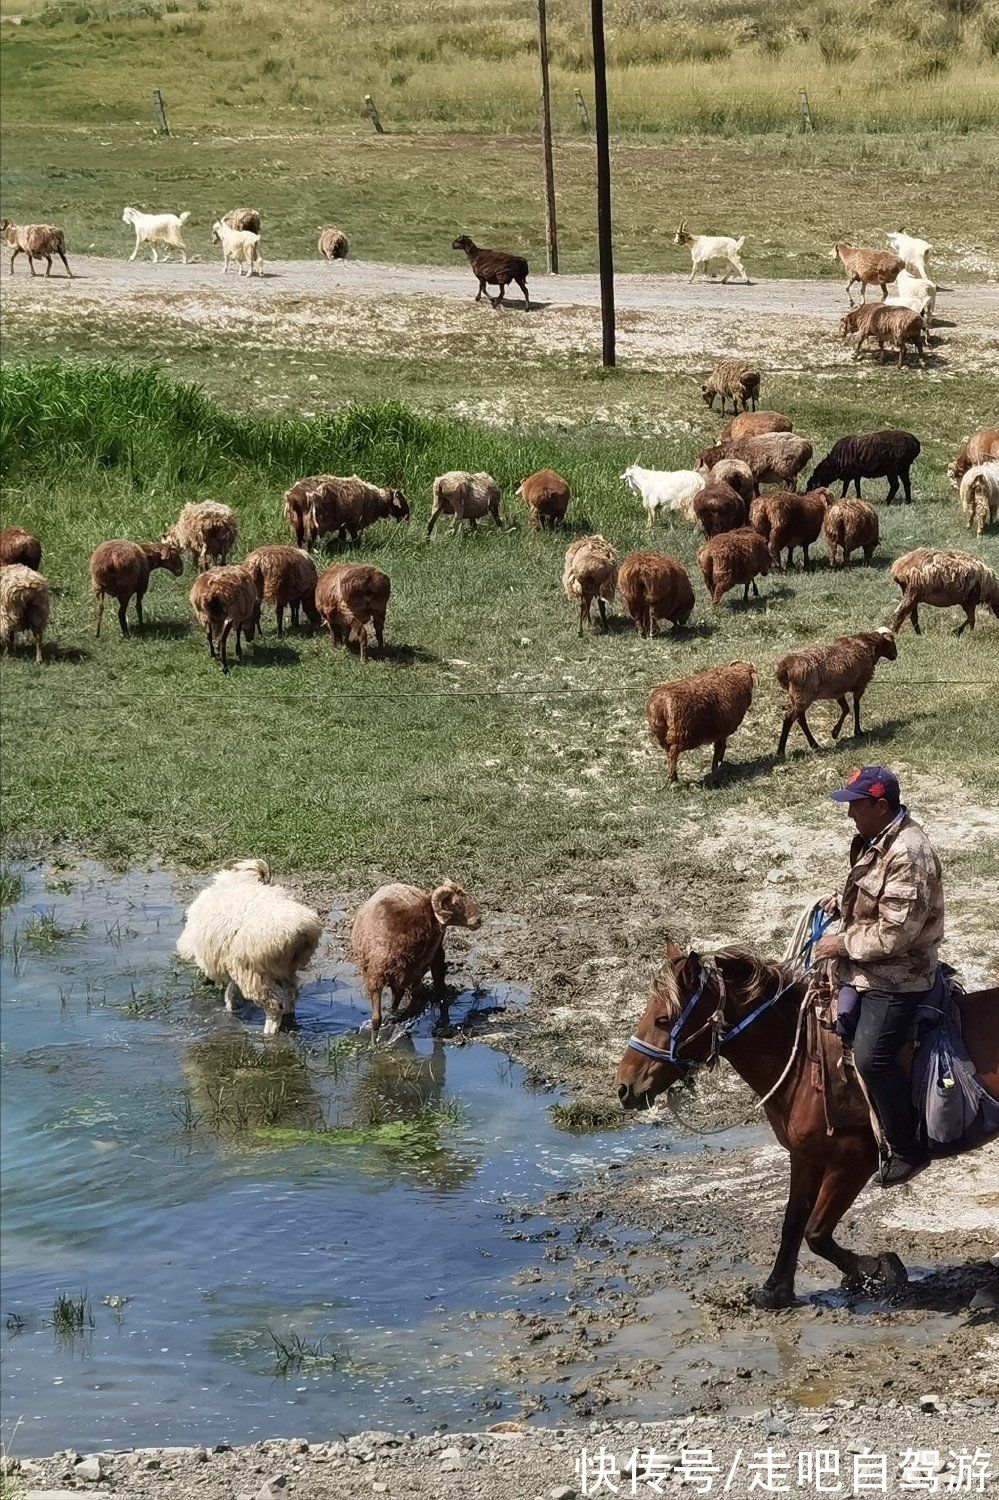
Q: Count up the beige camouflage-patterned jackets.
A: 1